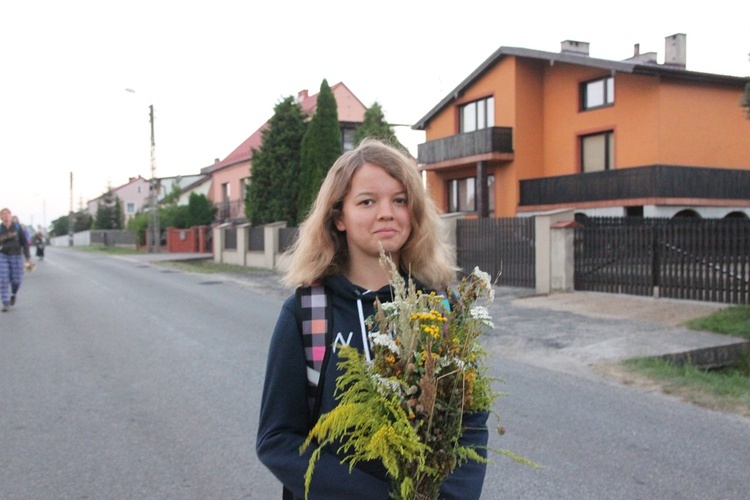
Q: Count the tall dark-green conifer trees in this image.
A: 3